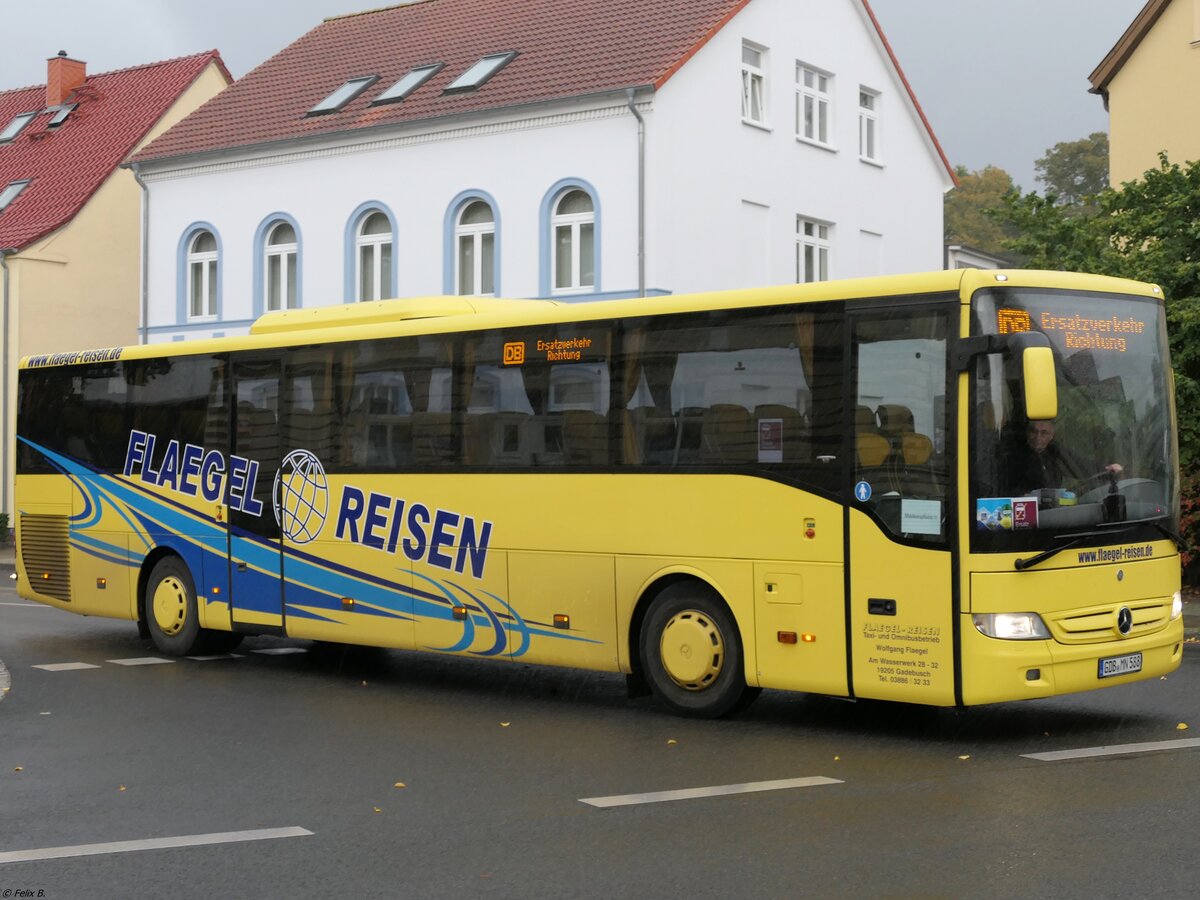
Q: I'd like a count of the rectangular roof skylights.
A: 6